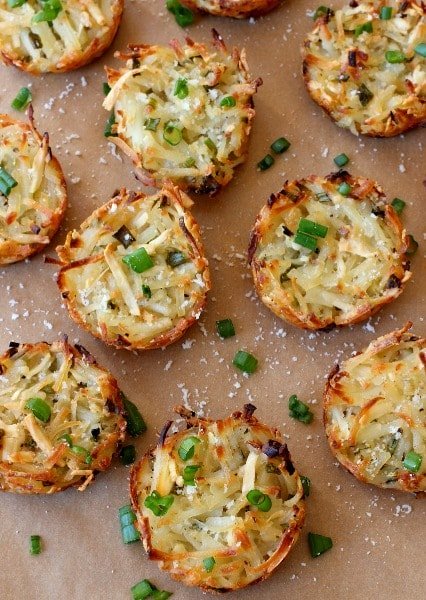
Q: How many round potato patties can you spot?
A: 10